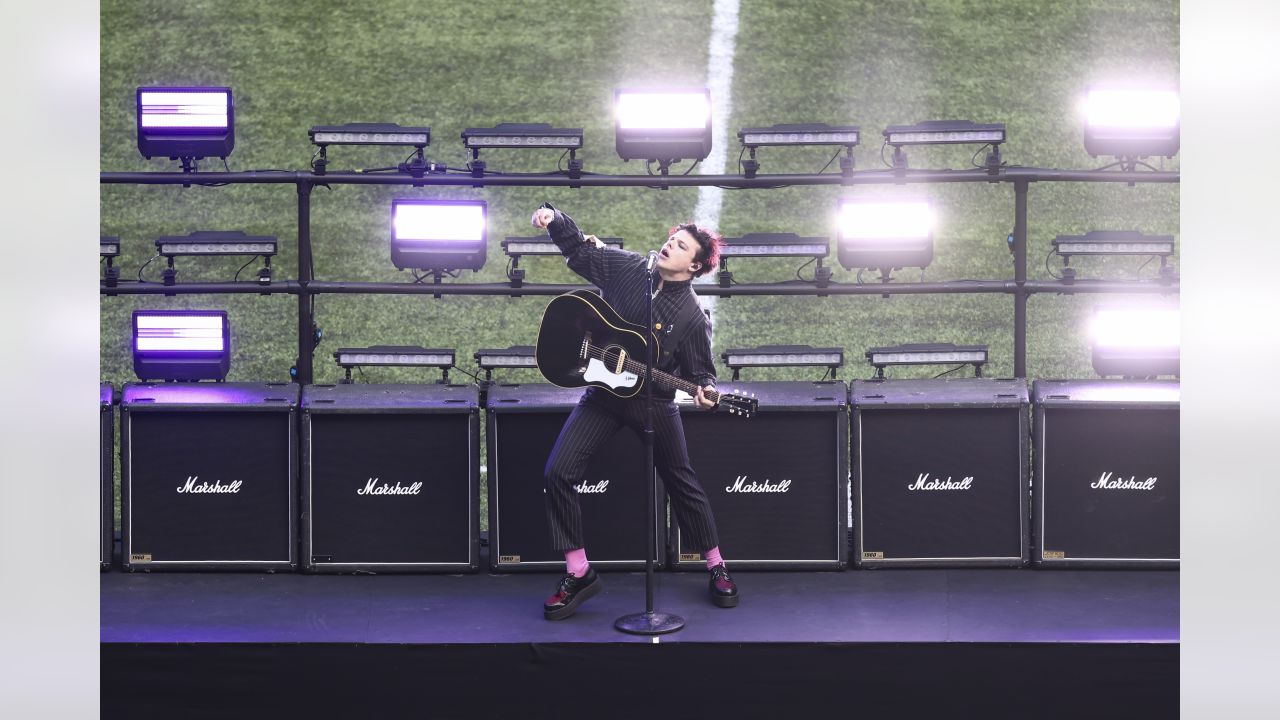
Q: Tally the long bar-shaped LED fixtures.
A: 13